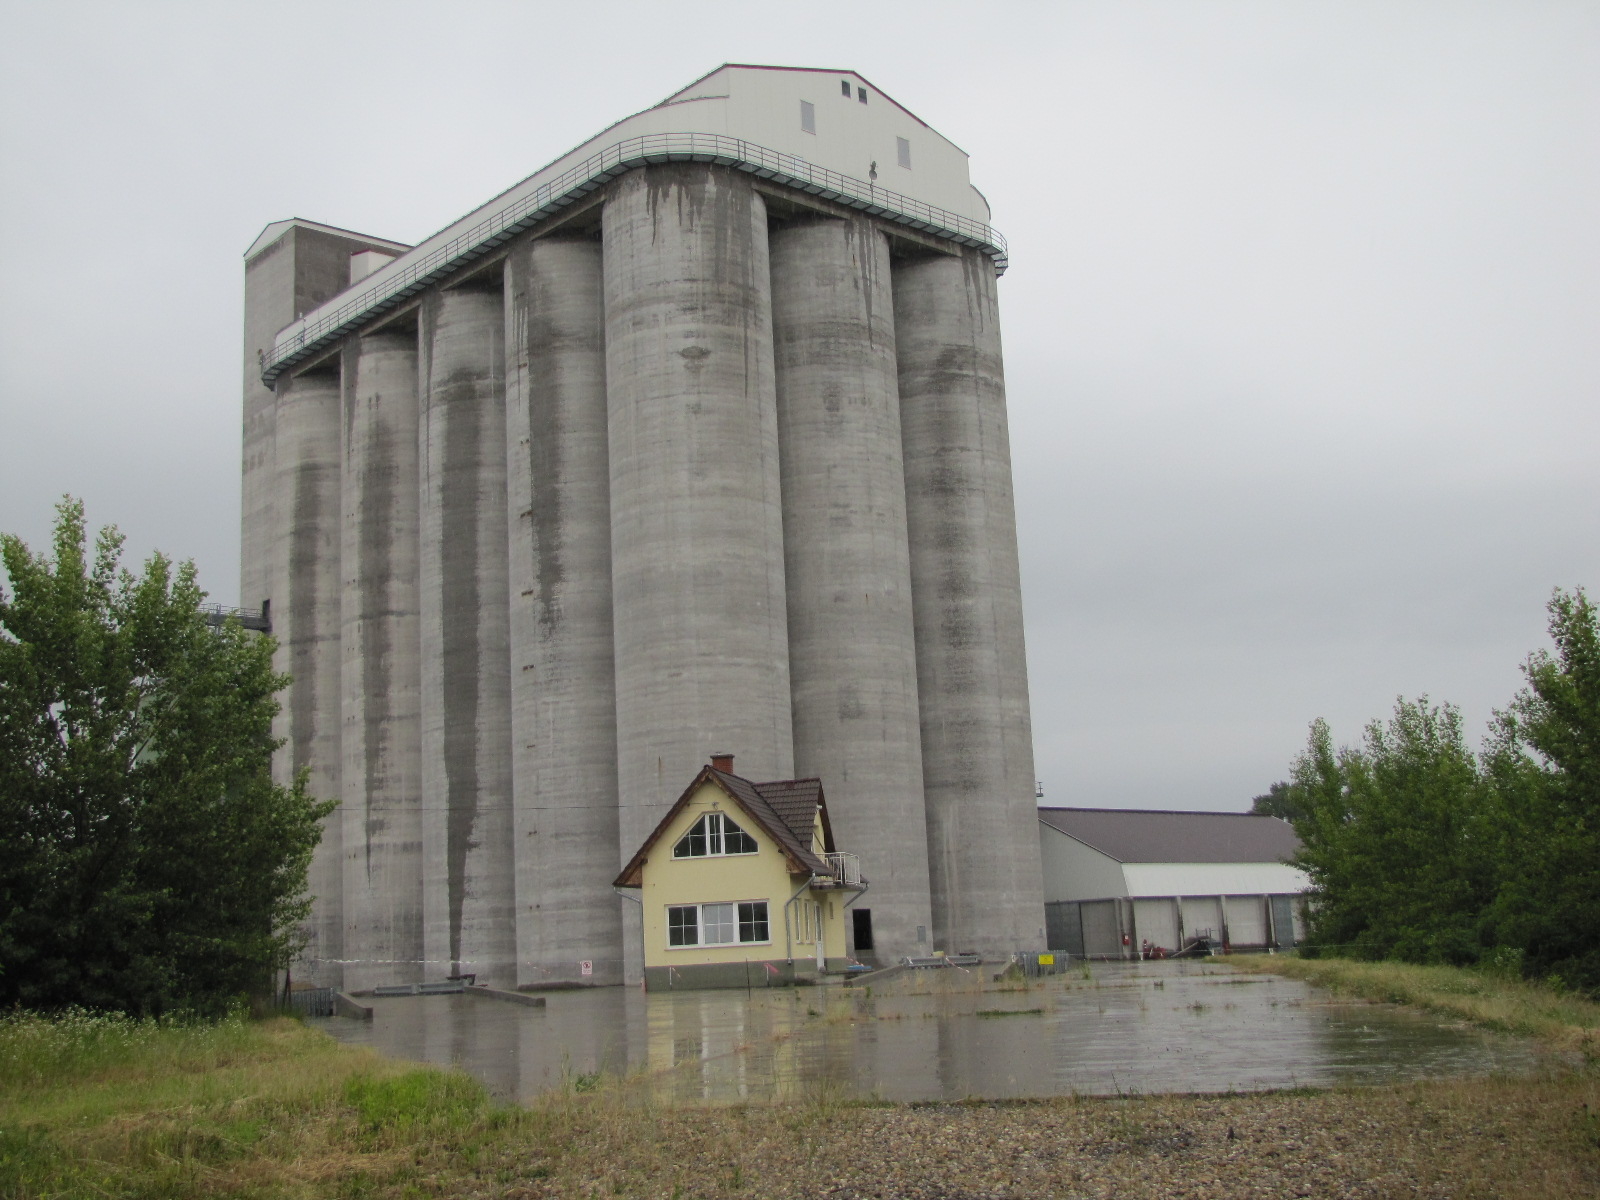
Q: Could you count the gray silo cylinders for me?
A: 7